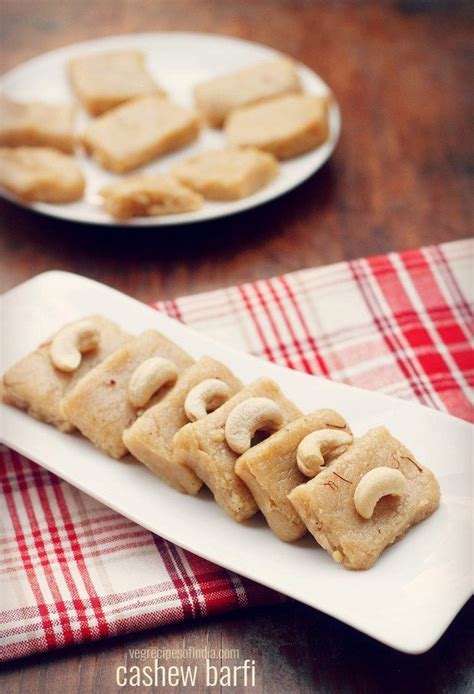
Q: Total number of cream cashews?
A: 6